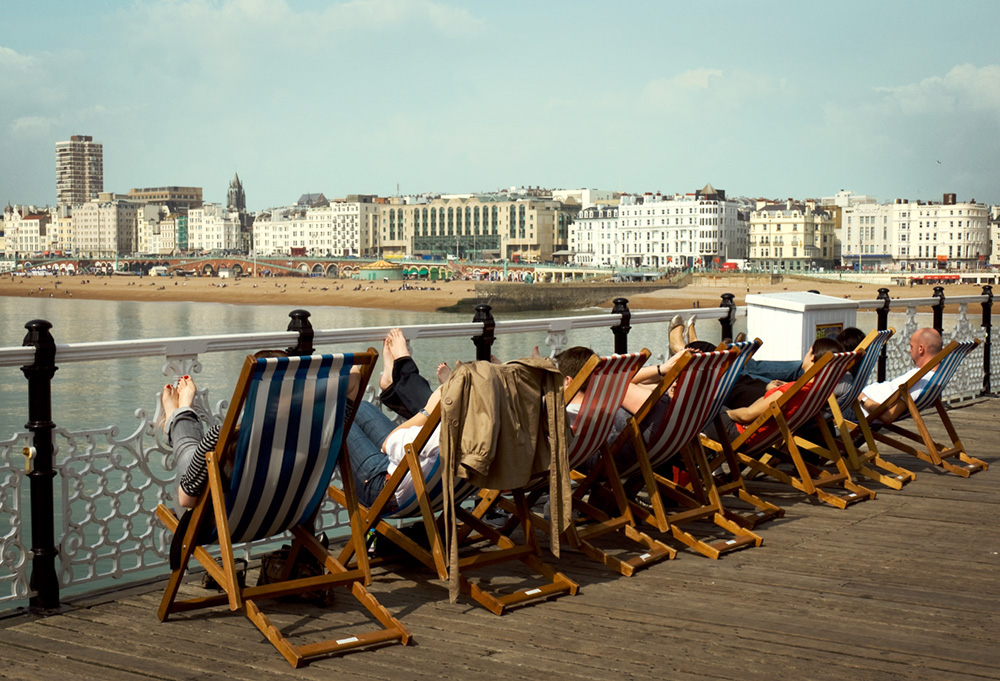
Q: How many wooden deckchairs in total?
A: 8